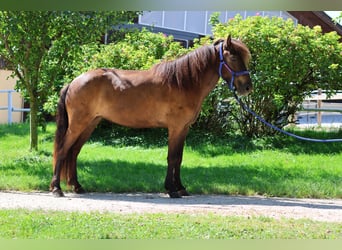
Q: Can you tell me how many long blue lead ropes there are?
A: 1